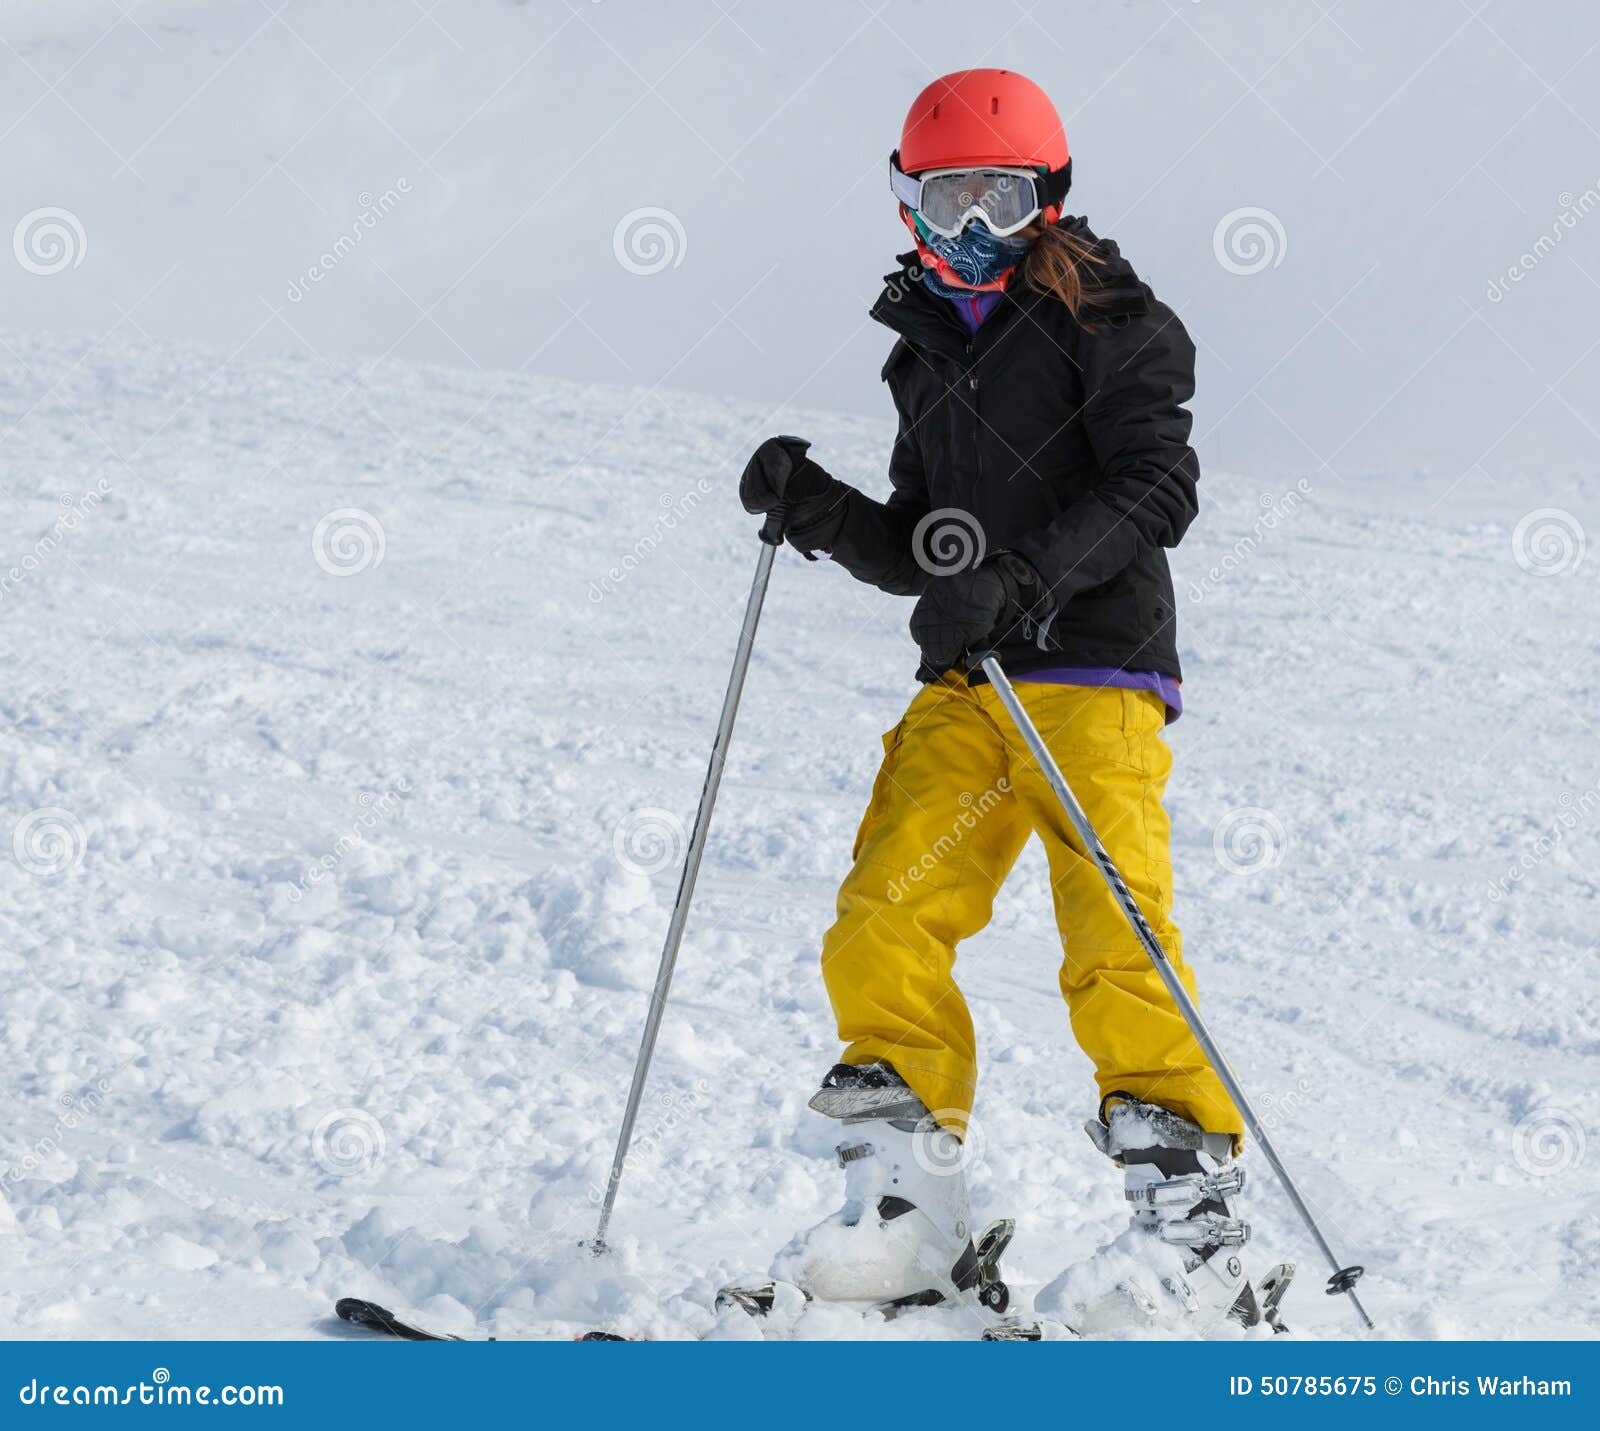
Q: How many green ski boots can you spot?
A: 0